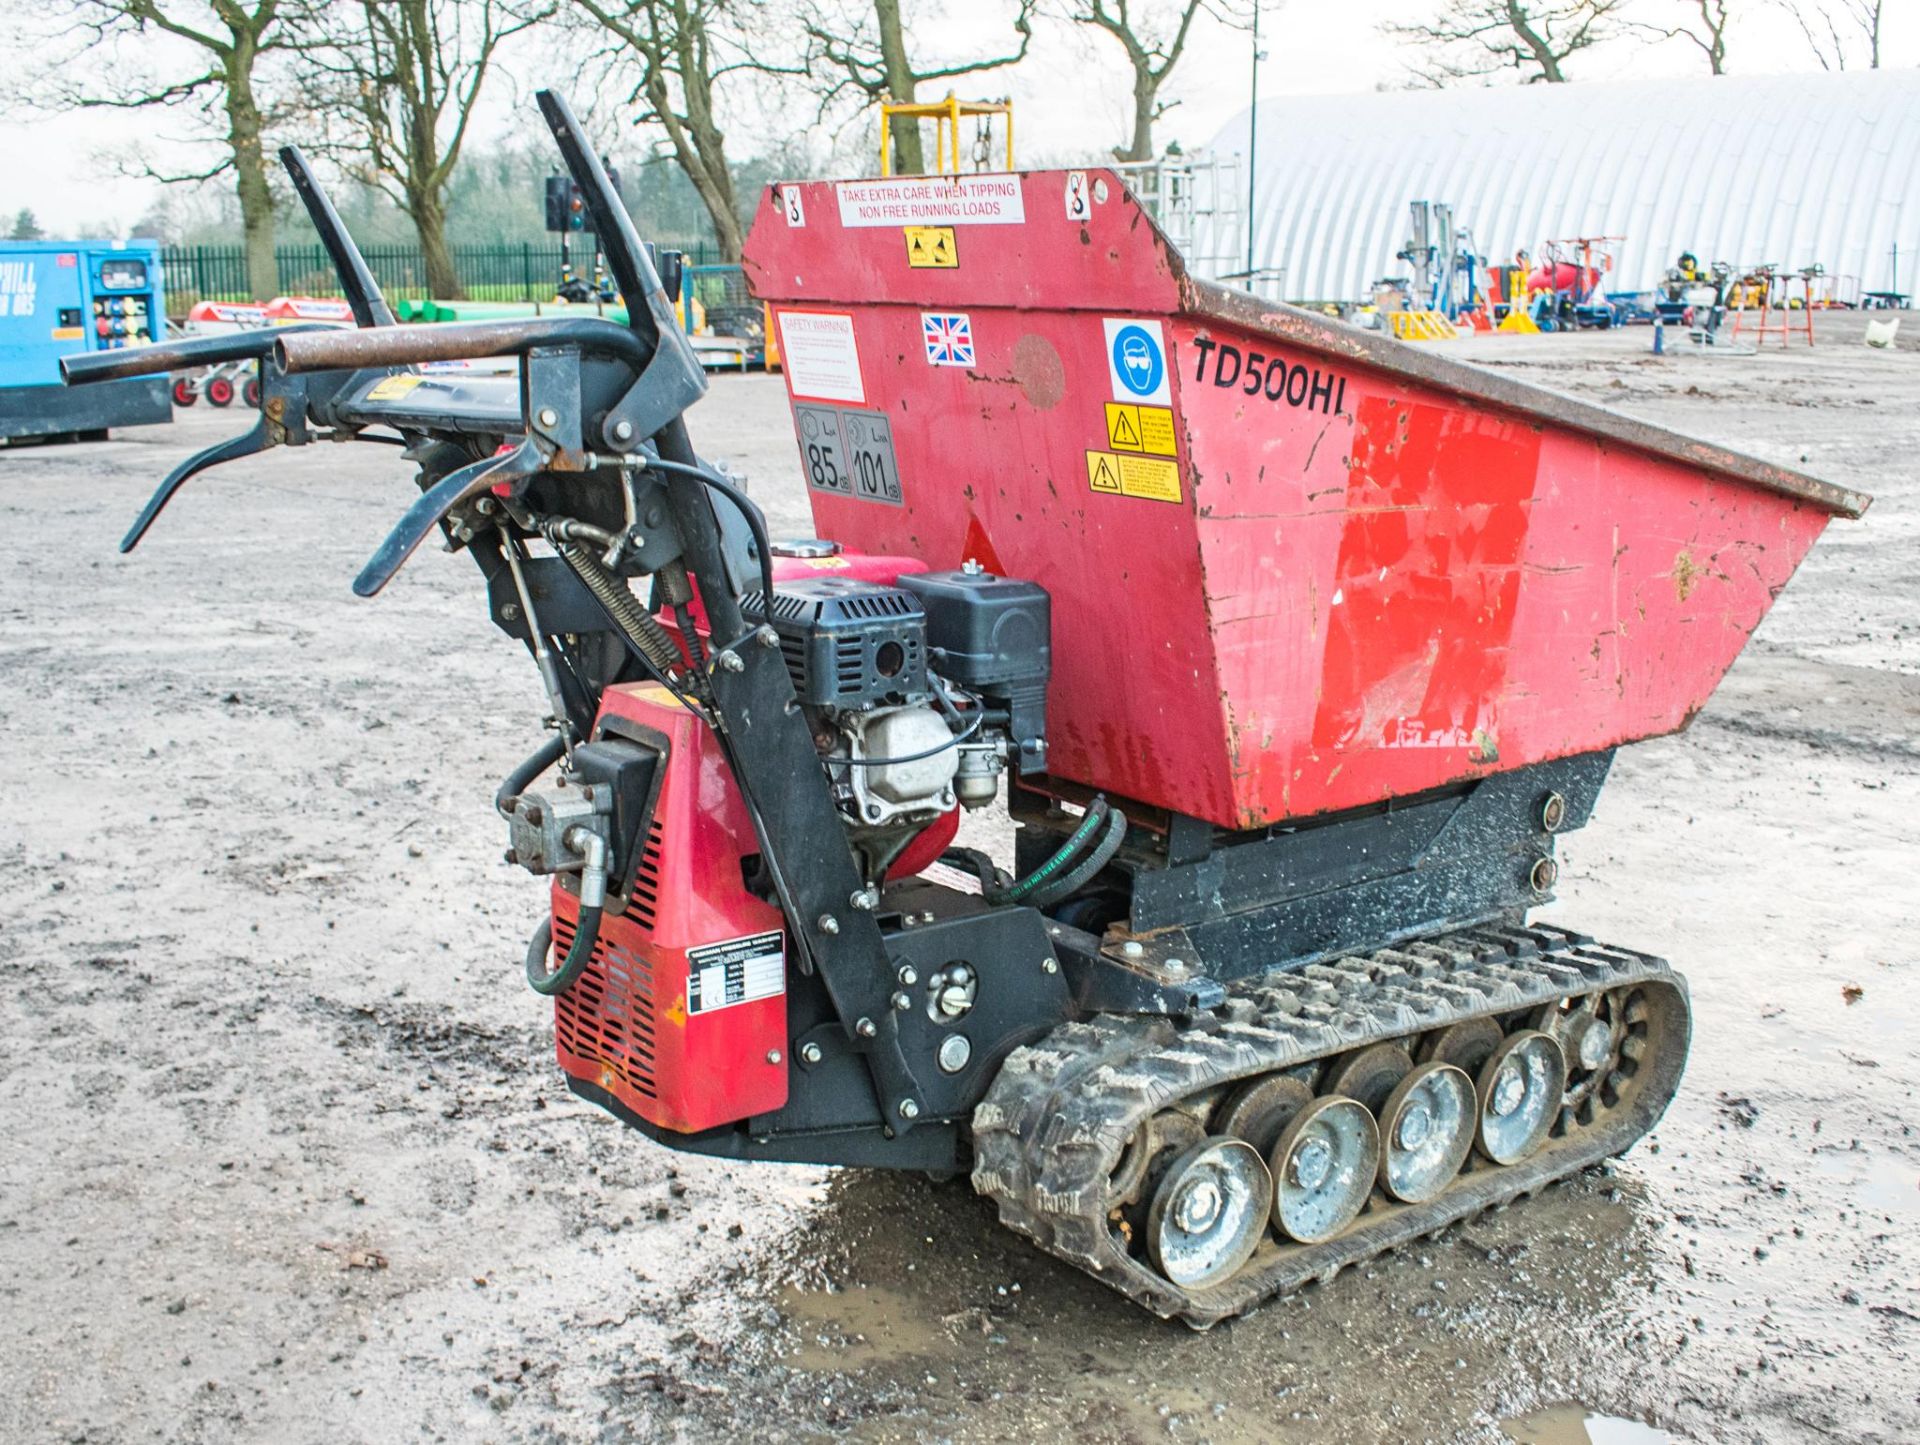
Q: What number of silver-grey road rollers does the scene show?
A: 4